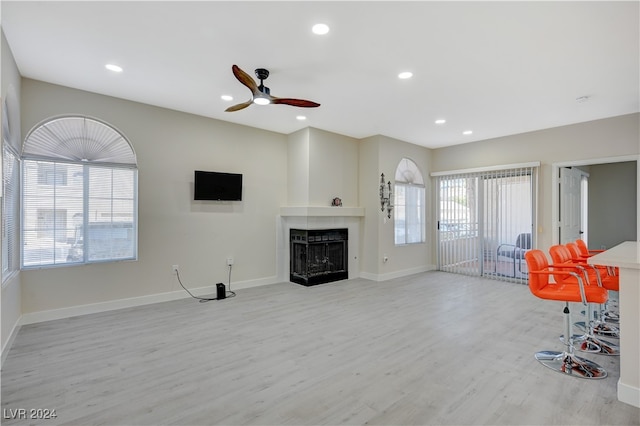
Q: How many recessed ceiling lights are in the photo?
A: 7